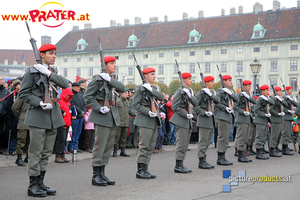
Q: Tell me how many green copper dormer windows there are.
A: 4